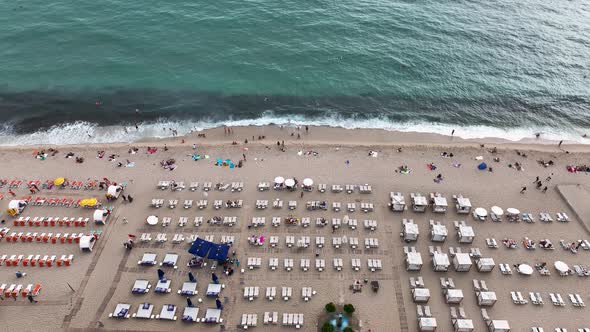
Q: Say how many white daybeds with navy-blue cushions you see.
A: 11